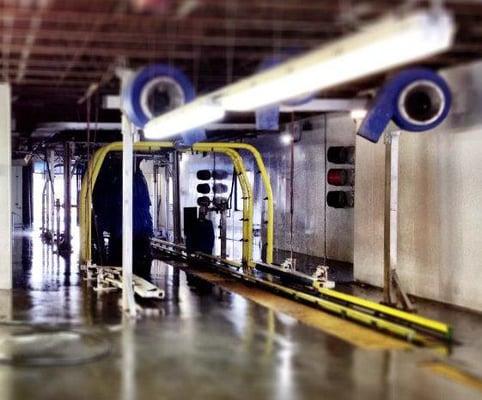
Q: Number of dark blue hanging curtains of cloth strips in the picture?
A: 1